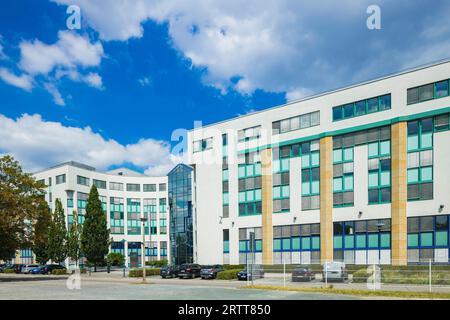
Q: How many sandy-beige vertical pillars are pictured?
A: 3